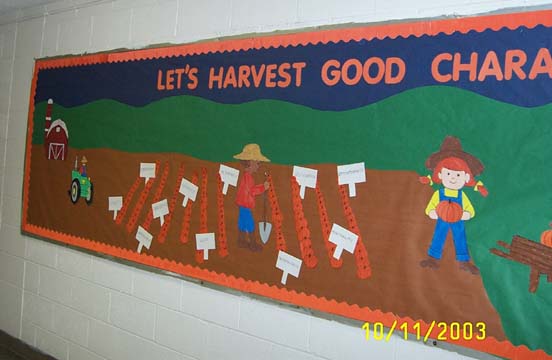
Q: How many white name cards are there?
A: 11